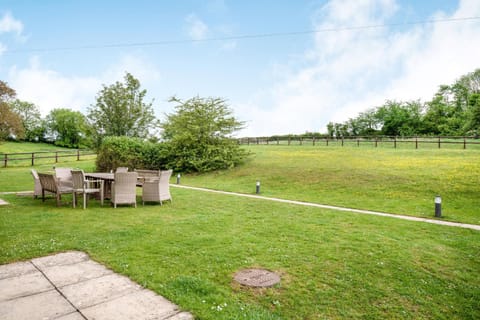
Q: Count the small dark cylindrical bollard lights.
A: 3